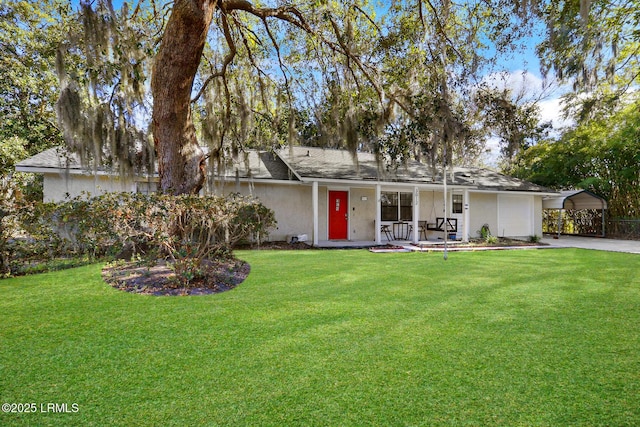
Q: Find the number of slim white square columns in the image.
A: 4